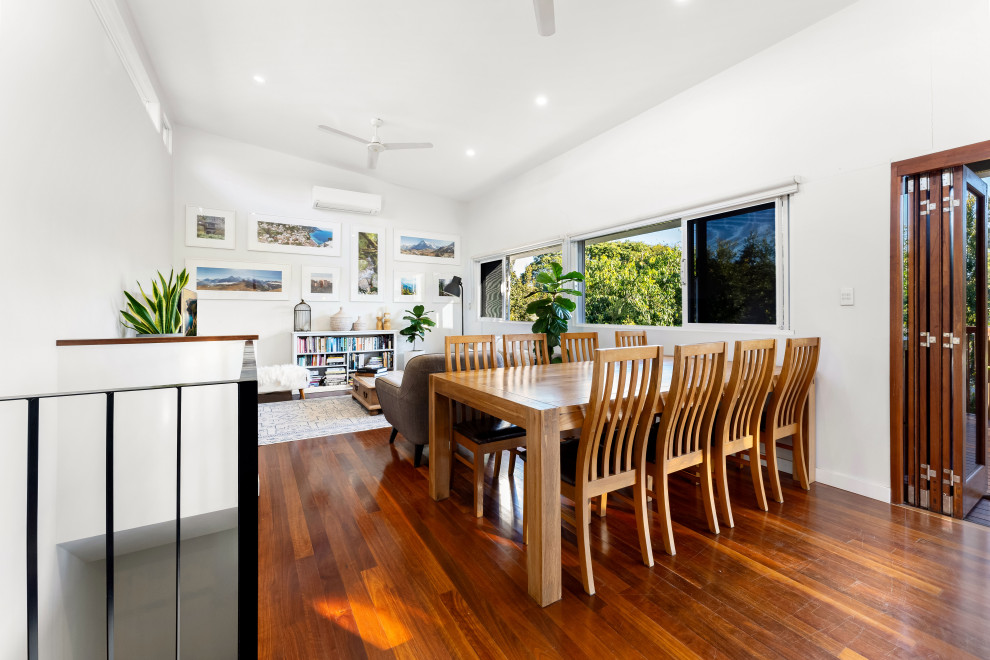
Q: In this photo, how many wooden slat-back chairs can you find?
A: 8